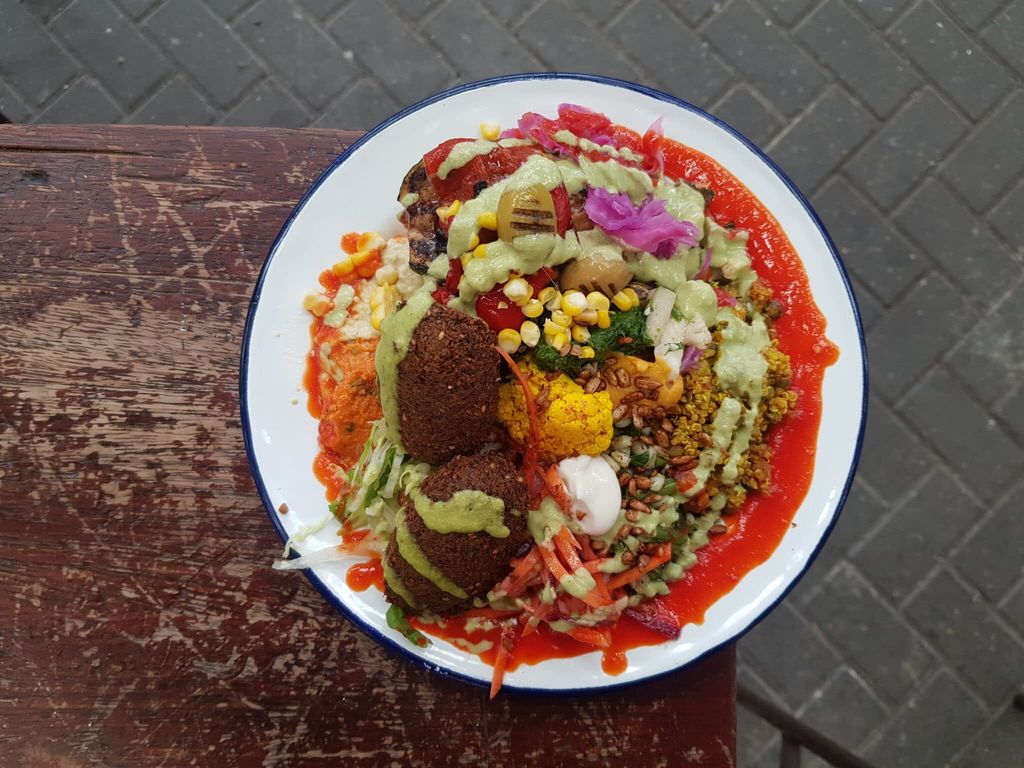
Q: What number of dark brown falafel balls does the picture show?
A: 2